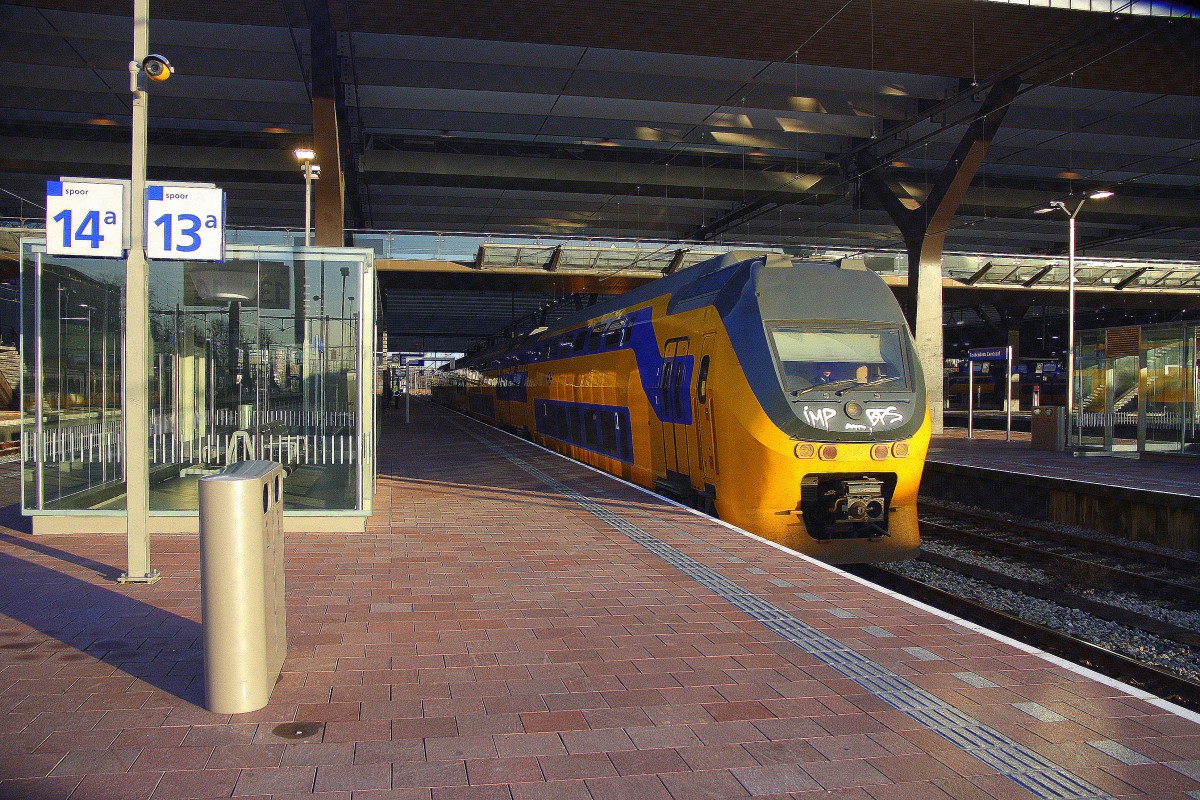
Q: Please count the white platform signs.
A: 2